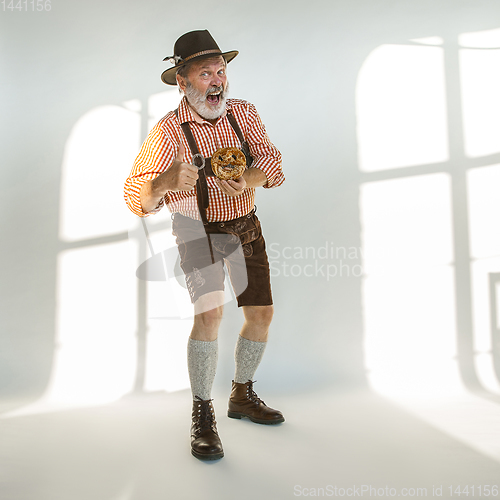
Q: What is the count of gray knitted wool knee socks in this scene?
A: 2